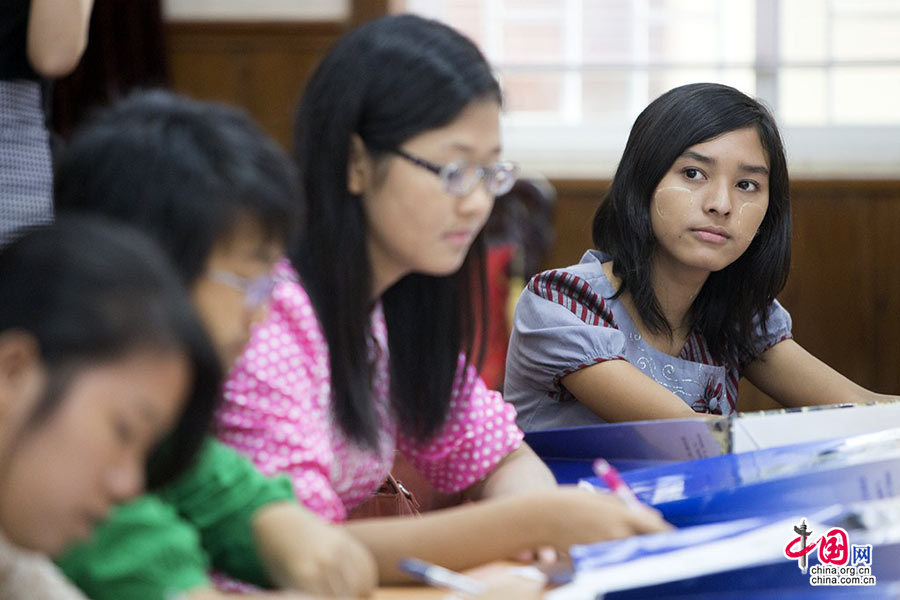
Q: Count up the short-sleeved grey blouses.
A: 1